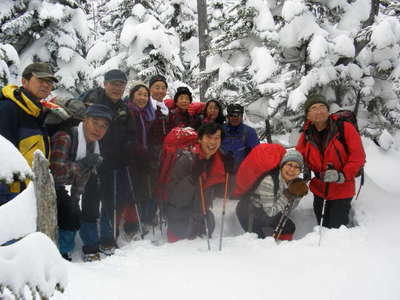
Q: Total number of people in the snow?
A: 11